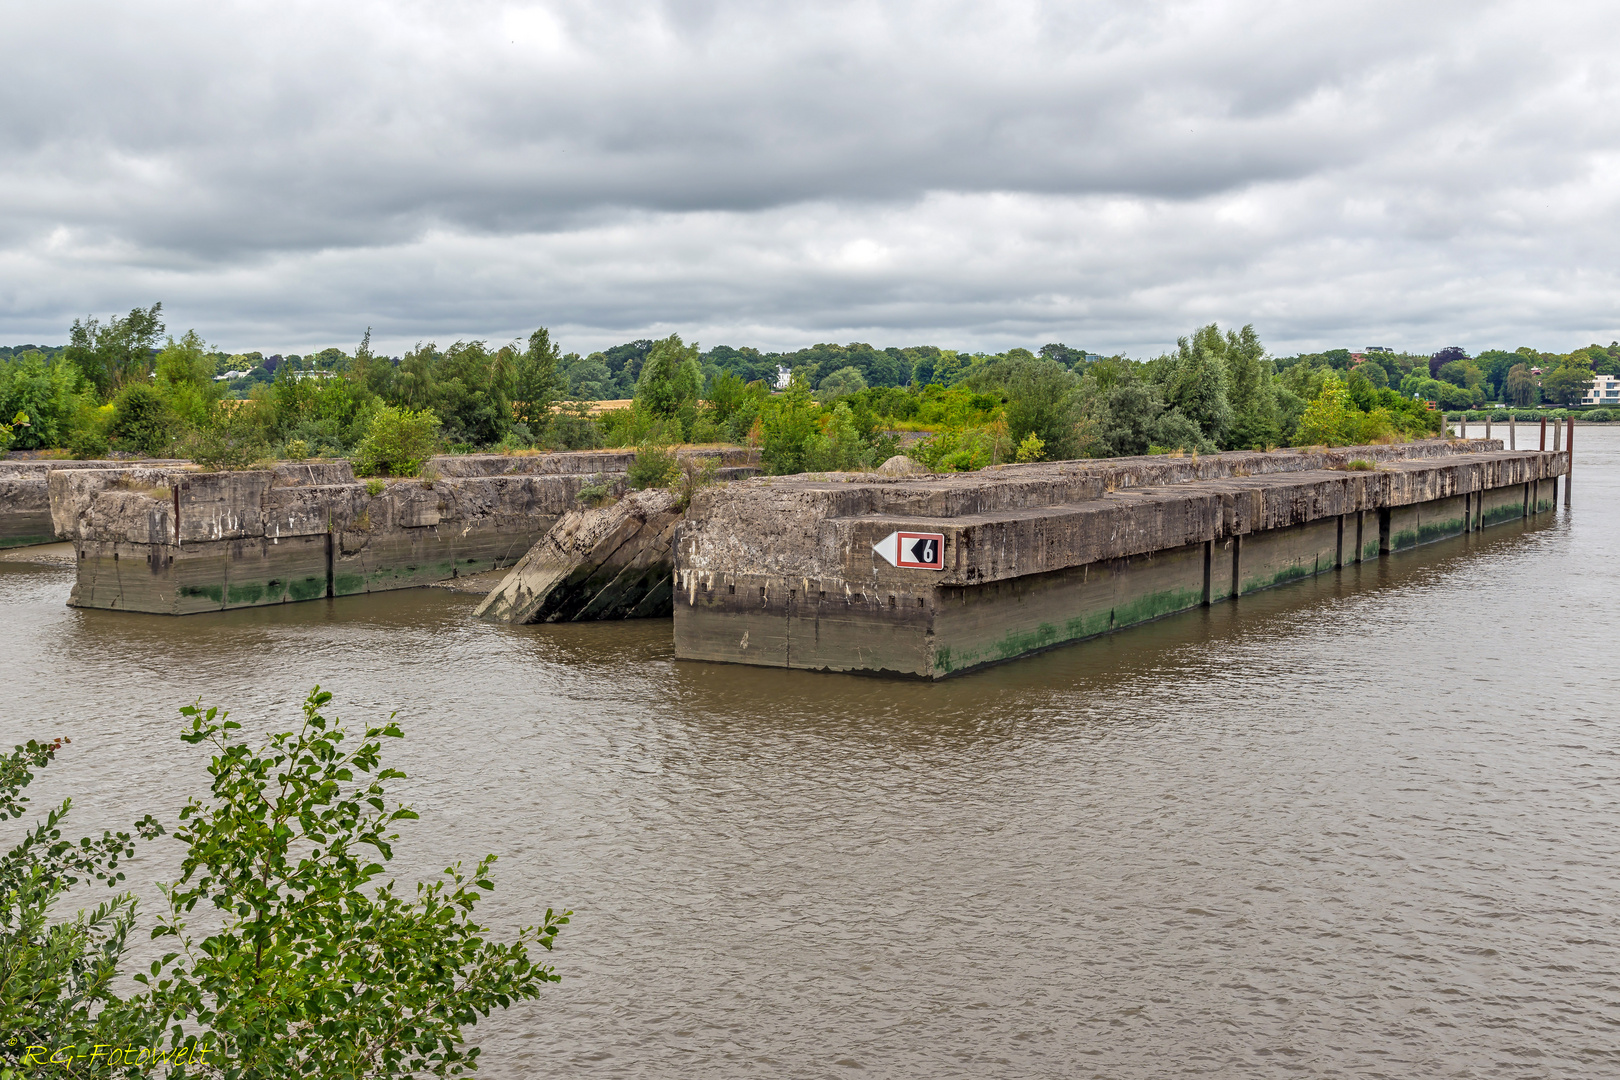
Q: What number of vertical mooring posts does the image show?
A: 7